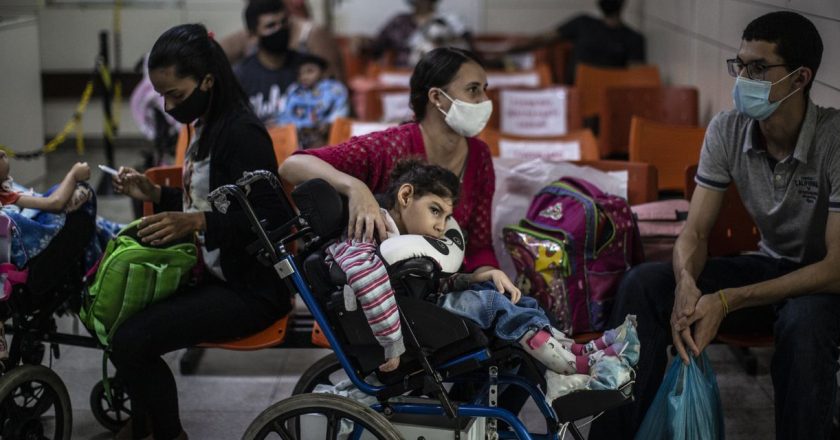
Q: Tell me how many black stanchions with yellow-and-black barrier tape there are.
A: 1